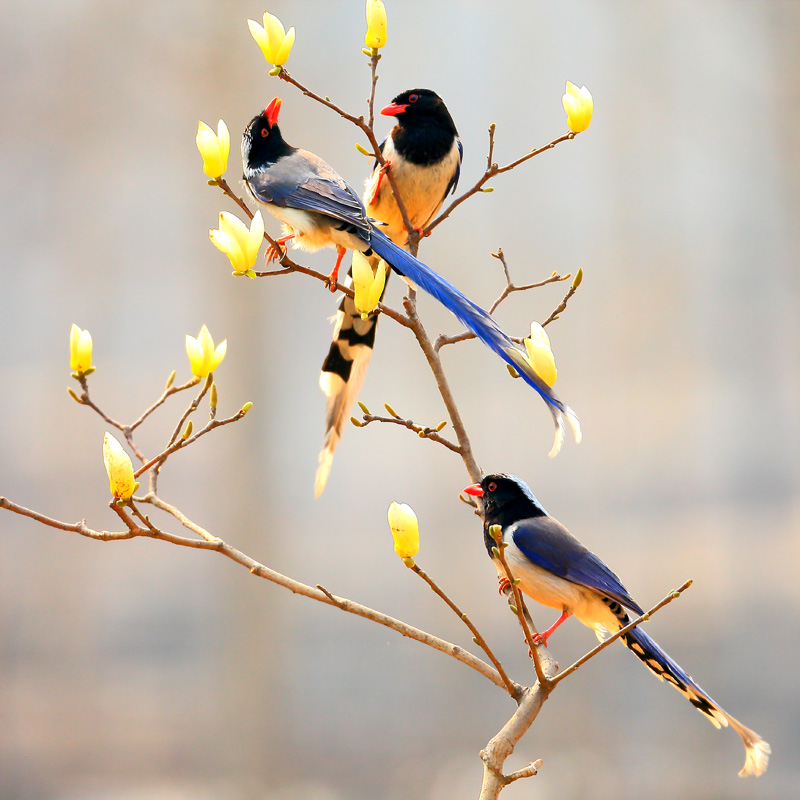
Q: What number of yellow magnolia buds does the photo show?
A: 11